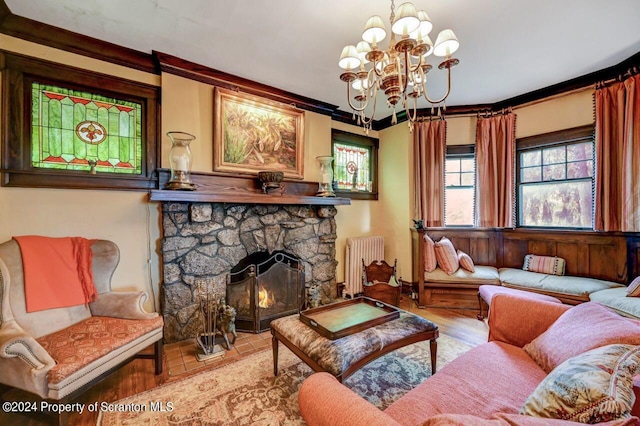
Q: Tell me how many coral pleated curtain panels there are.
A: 3